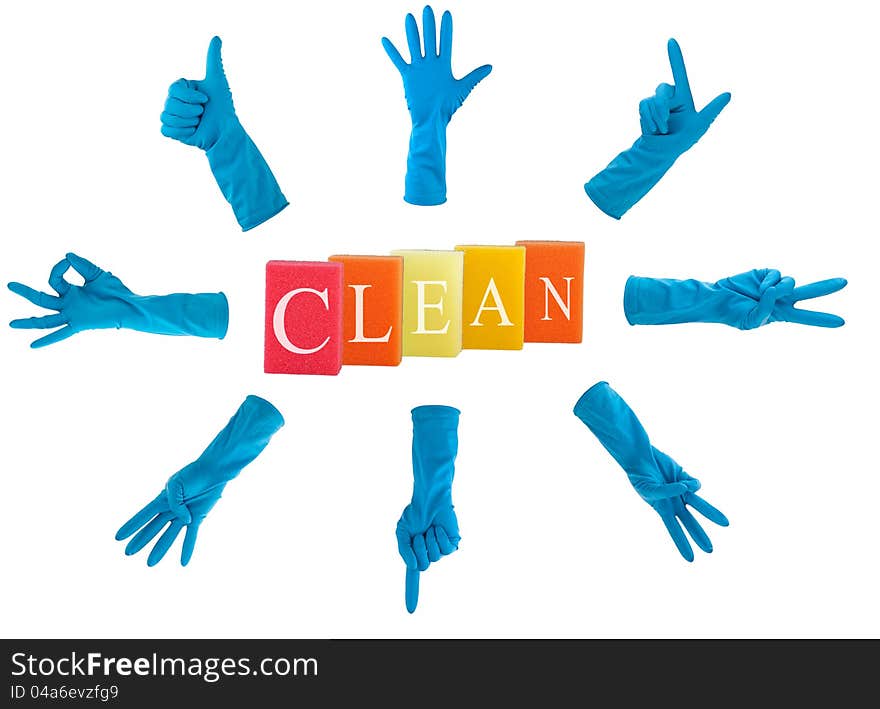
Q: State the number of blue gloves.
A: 8